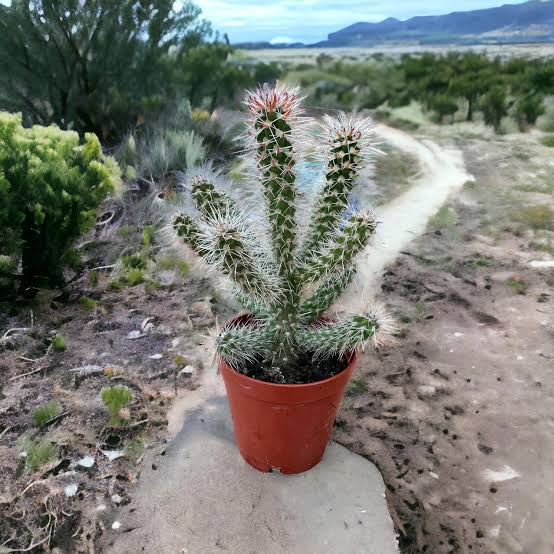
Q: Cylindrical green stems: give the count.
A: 9